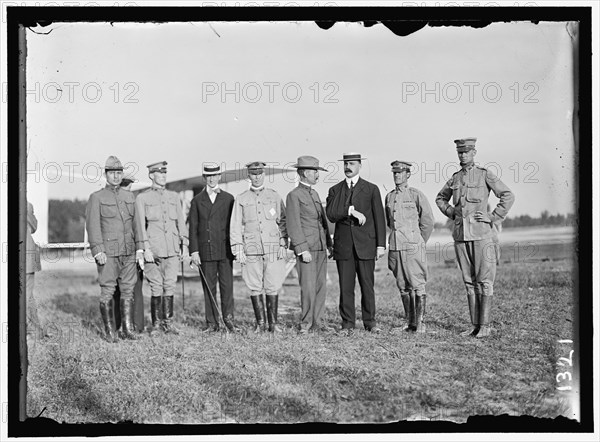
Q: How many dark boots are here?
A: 10